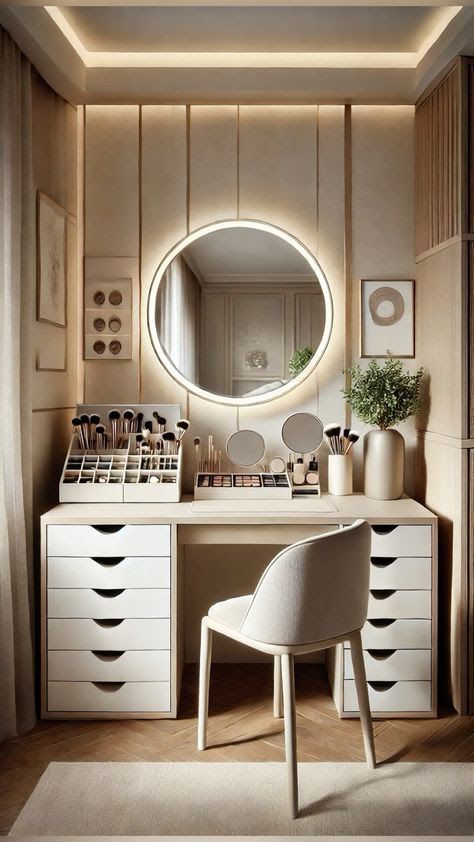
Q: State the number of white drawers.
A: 12